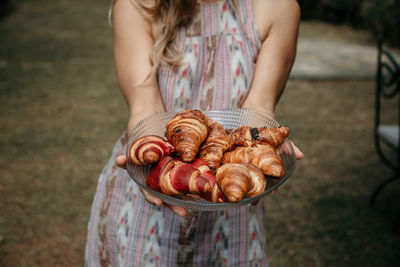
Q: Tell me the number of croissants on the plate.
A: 8